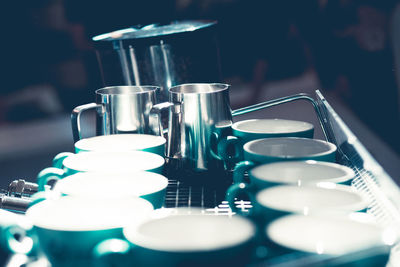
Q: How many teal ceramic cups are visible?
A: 10